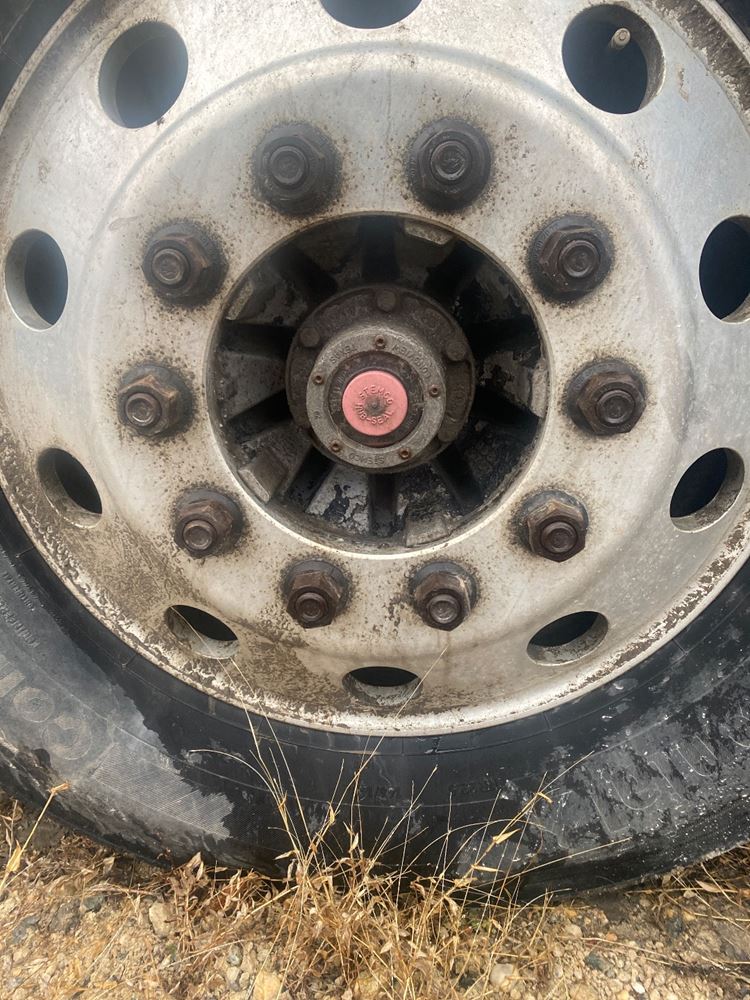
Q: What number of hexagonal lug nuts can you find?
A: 10